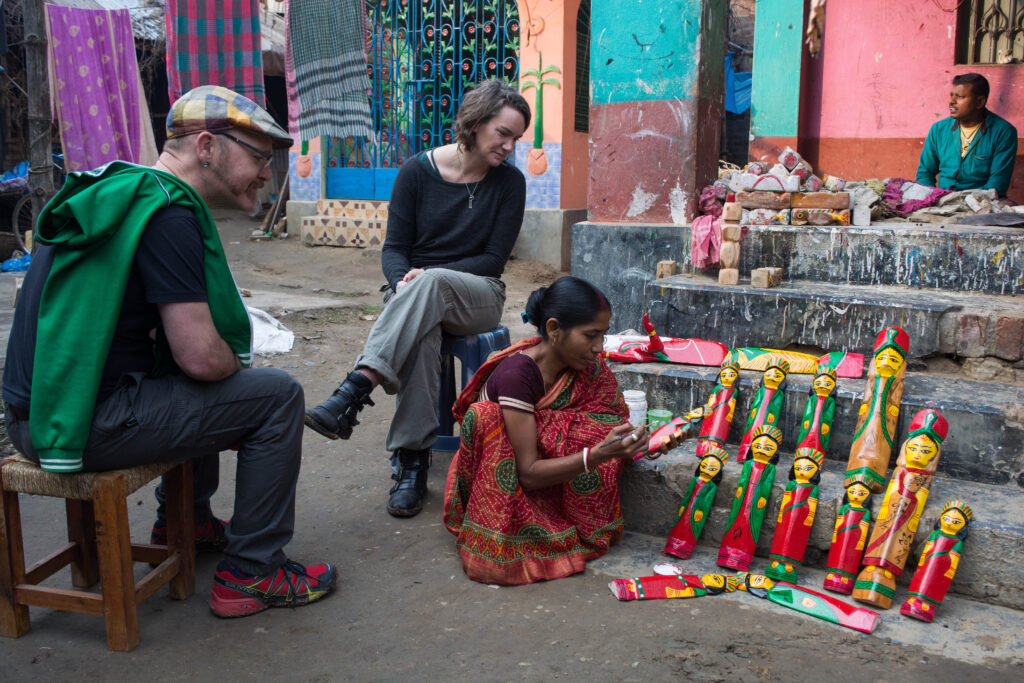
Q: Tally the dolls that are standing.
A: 10